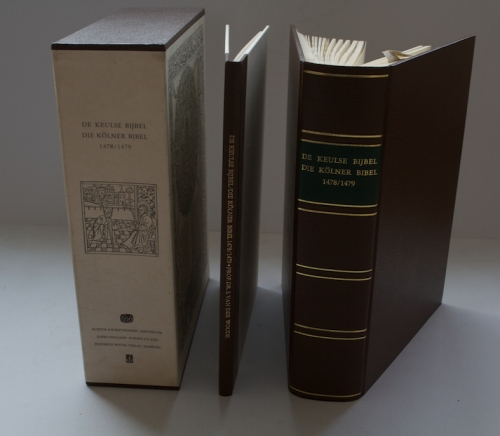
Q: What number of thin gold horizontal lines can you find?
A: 10